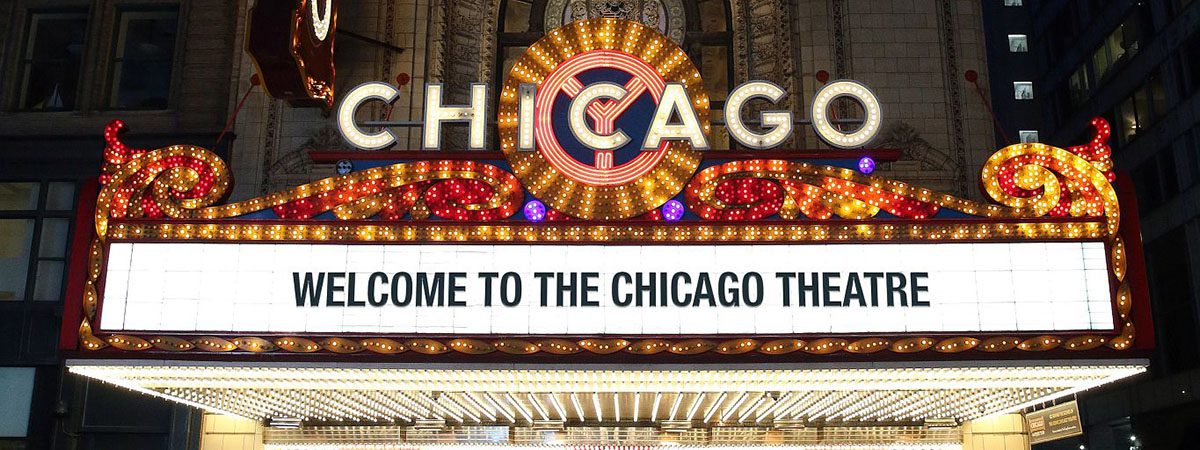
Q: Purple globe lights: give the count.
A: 3